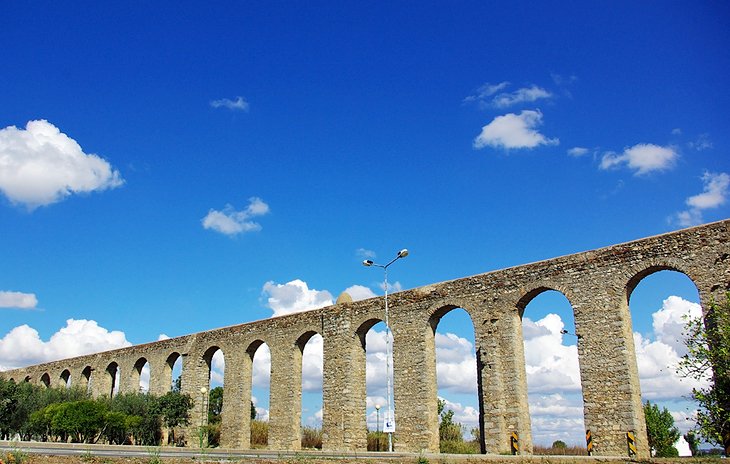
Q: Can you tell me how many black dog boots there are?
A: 0